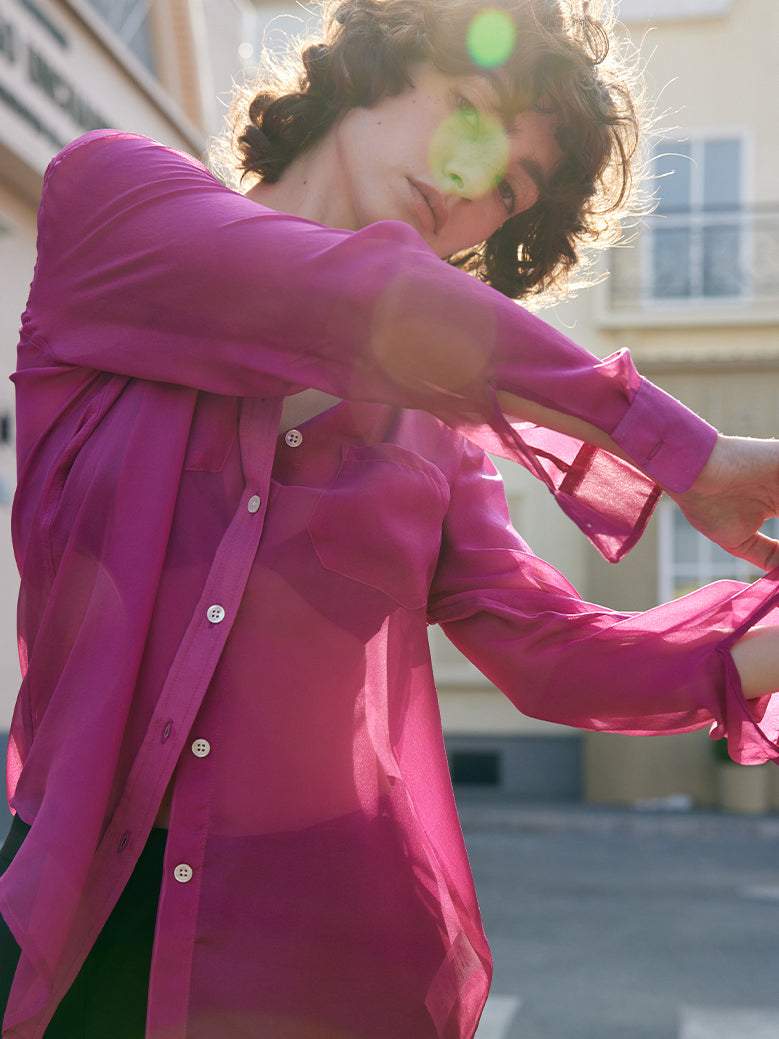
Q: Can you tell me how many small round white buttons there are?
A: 5